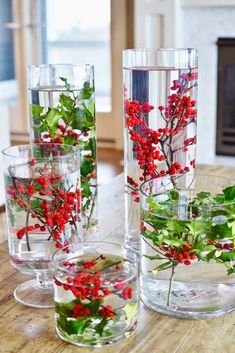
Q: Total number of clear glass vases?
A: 5